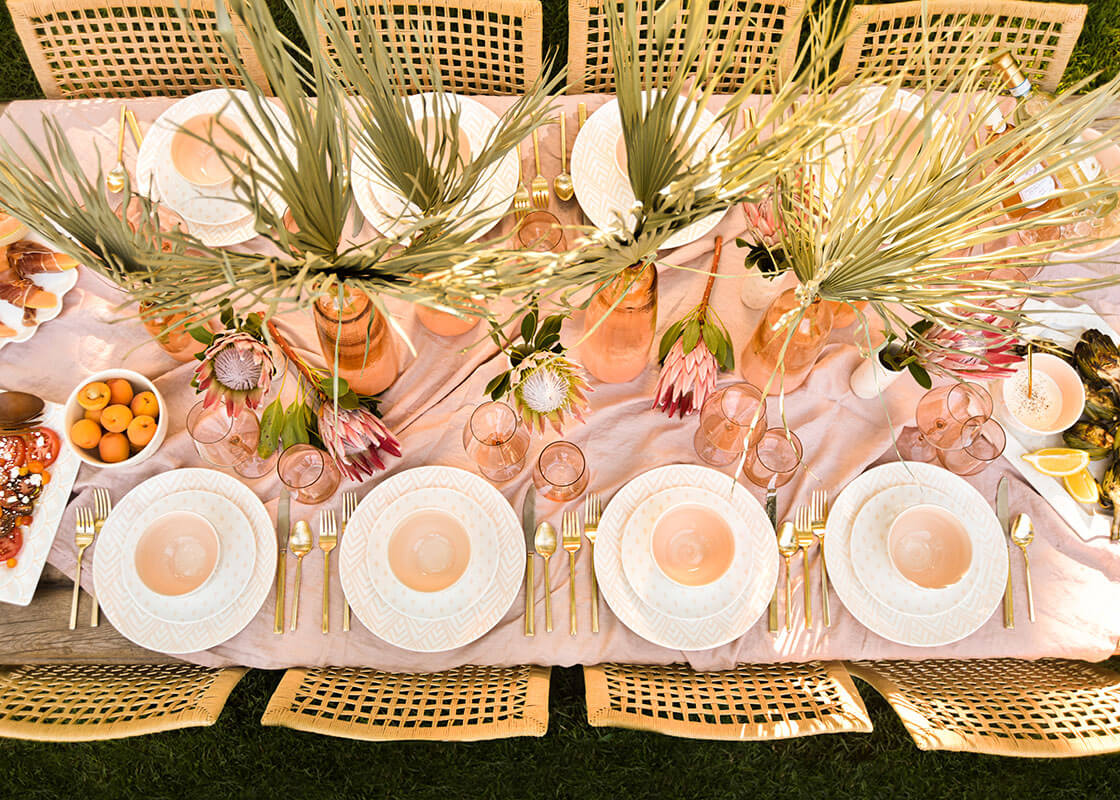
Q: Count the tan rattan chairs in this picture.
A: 8